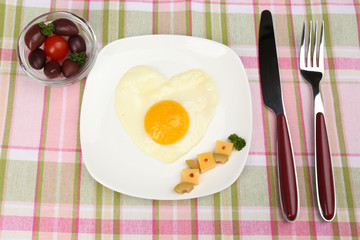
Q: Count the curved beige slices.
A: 3